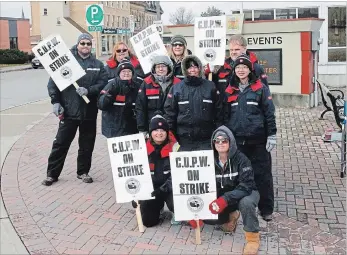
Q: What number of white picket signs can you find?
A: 5